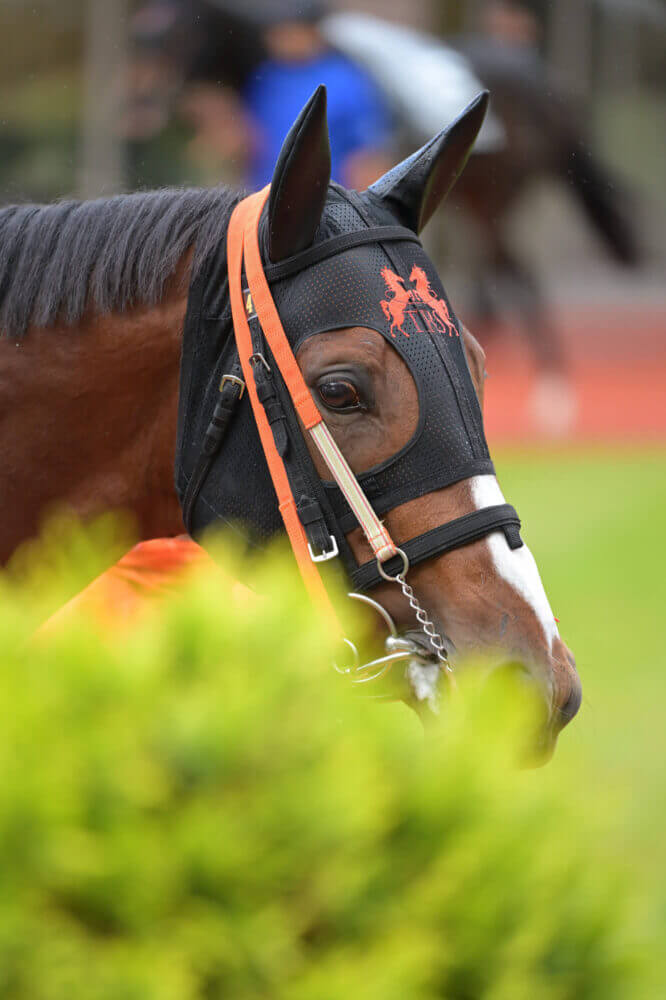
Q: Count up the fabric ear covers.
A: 2